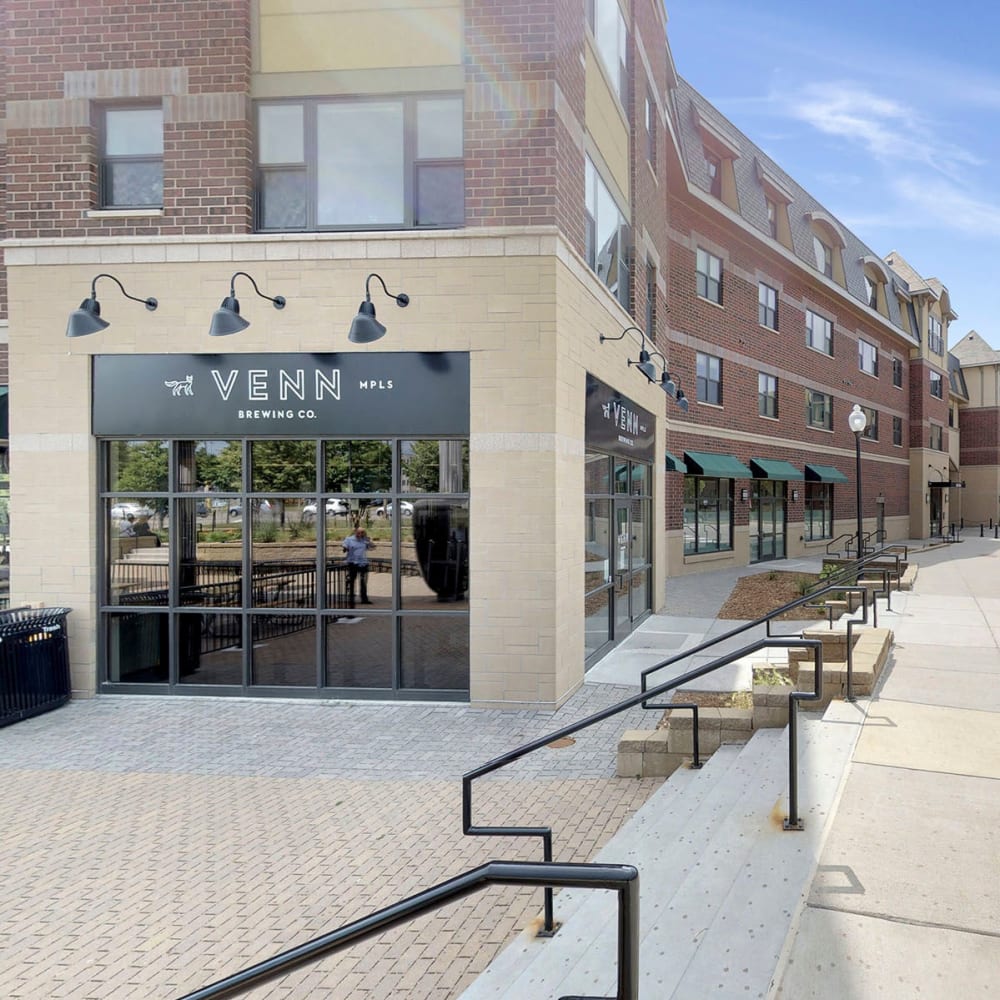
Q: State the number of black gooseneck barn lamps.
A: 6